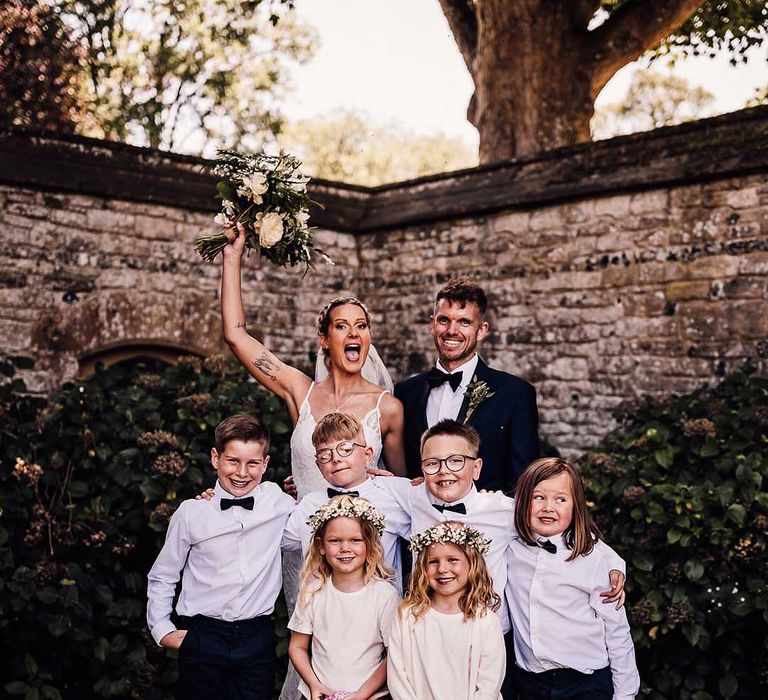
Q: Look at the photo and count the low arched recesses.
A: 1